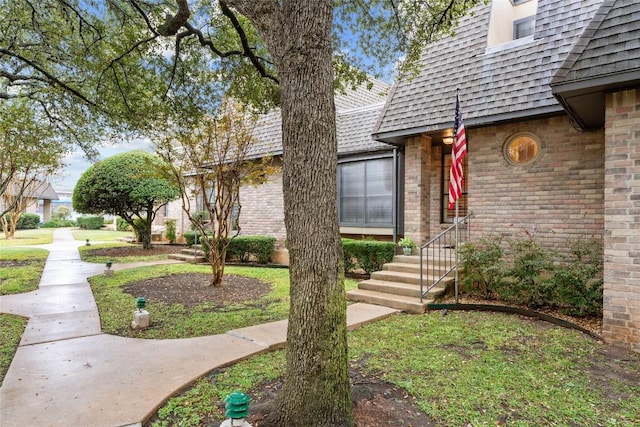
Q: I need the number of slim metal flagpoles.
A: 1